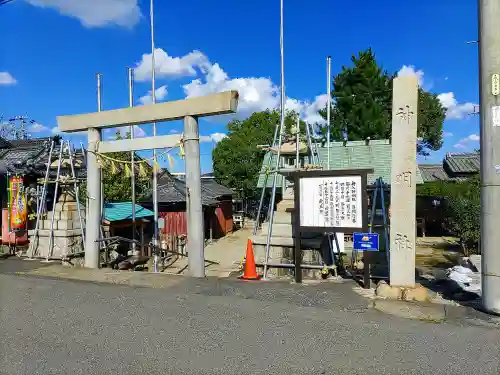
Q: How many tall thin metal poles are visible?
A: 5